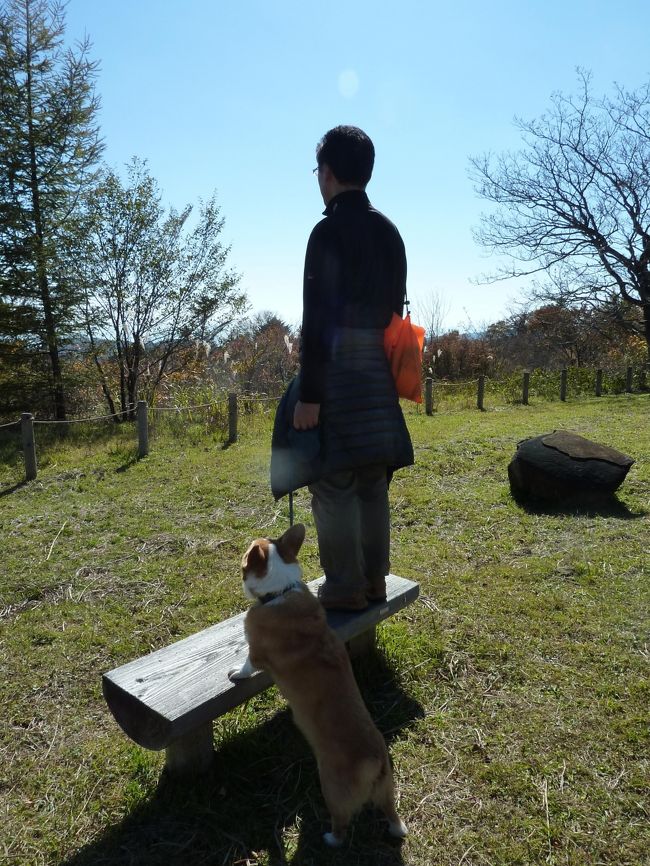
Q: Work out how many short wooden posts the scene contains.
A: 9